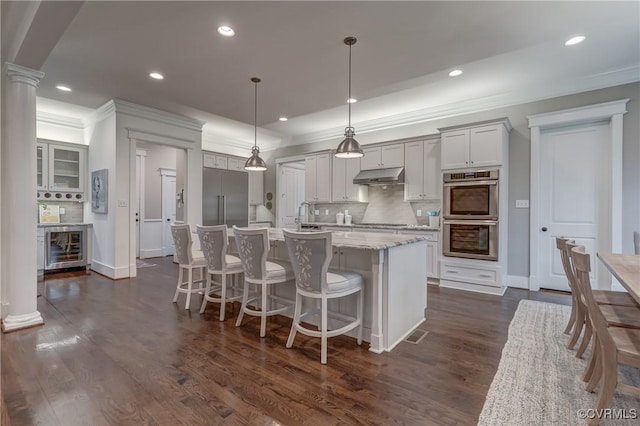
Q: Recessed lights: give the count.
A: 7